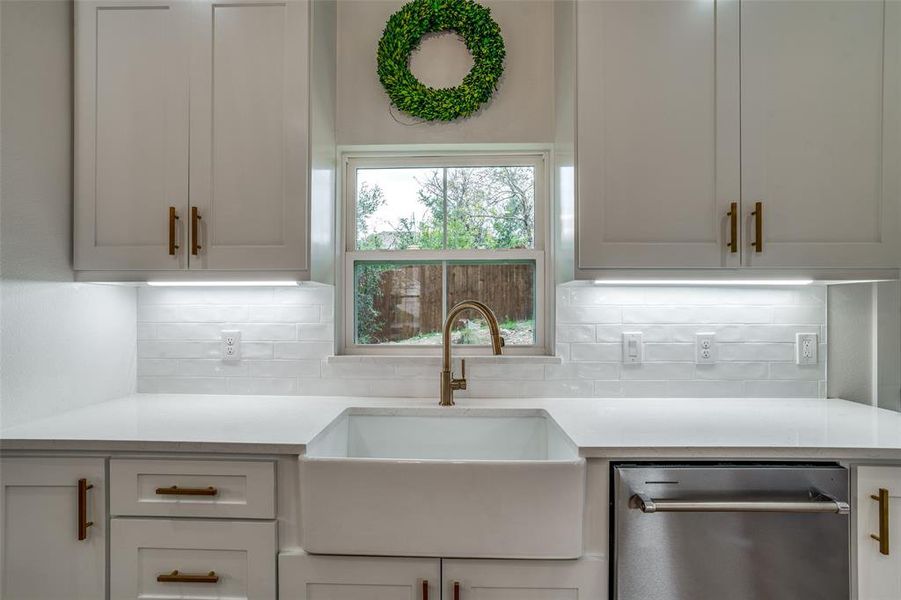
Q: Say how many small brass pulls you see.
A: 10